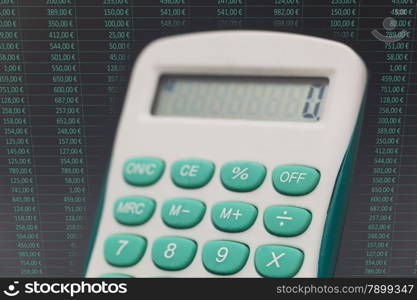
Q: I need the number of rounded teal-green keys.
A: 12